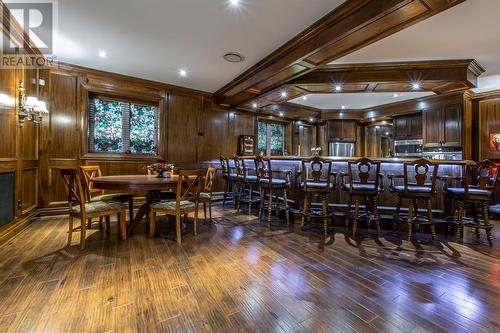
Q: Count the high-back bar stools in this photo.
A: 7